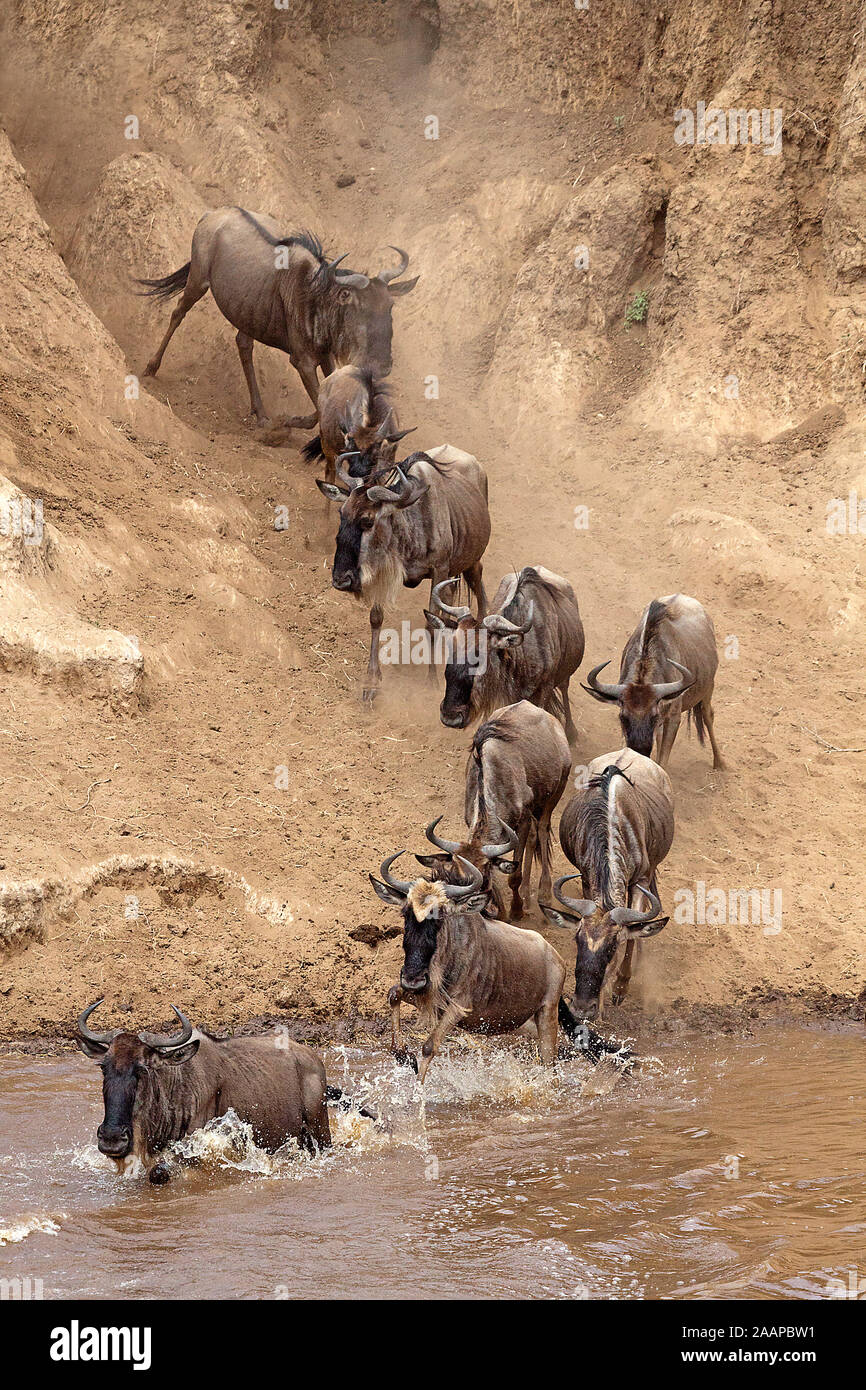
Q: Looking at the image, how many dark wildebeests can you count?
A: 9